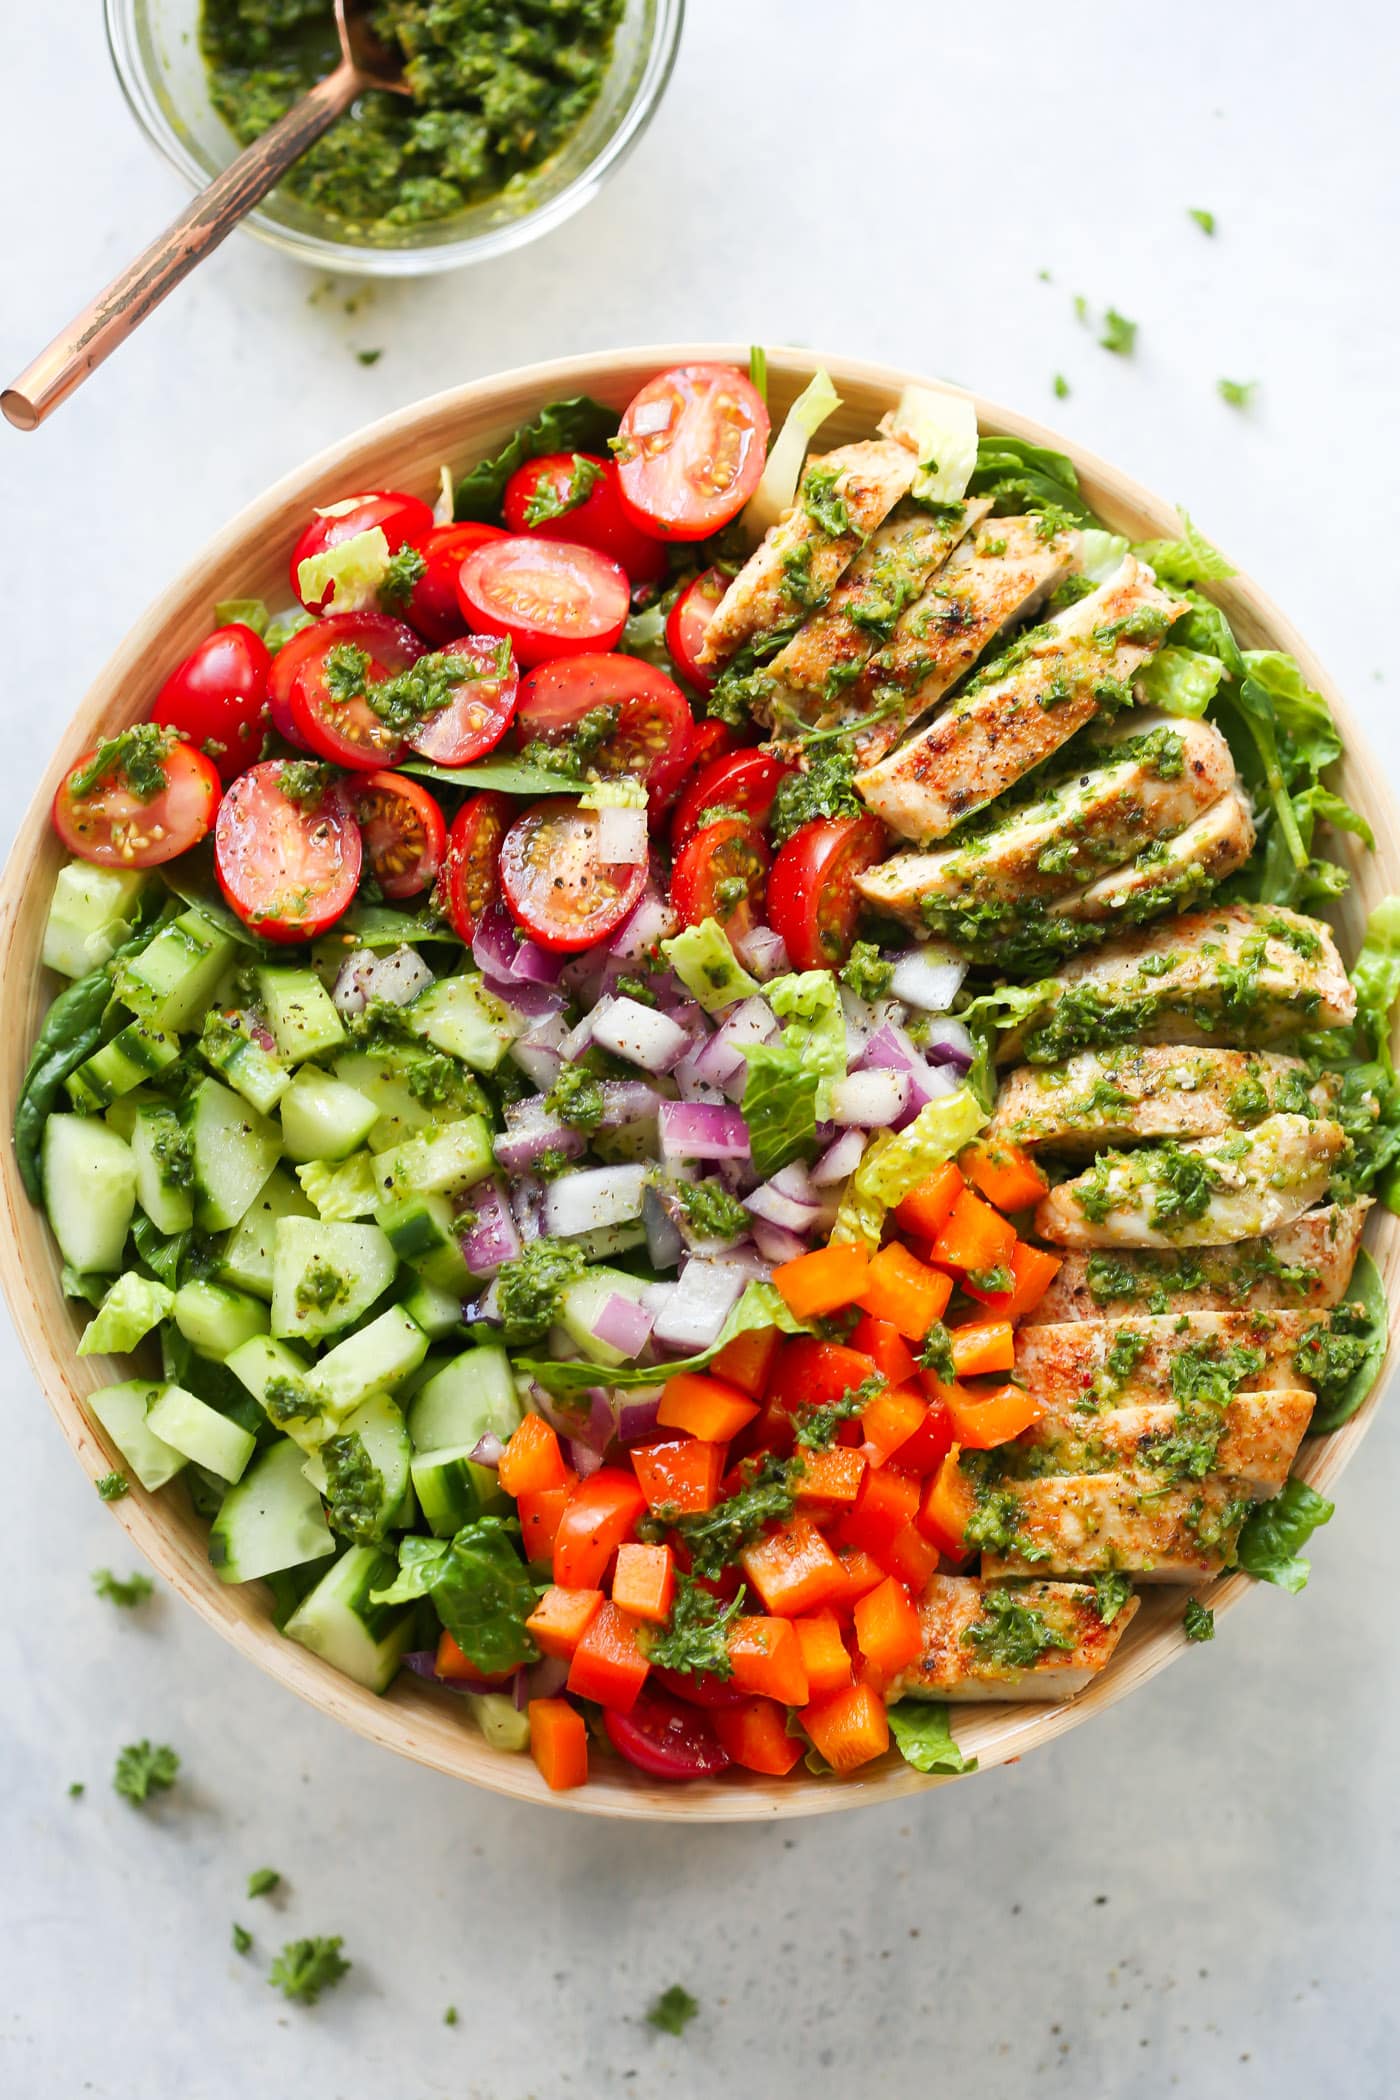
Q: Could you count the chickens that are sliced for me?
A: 14